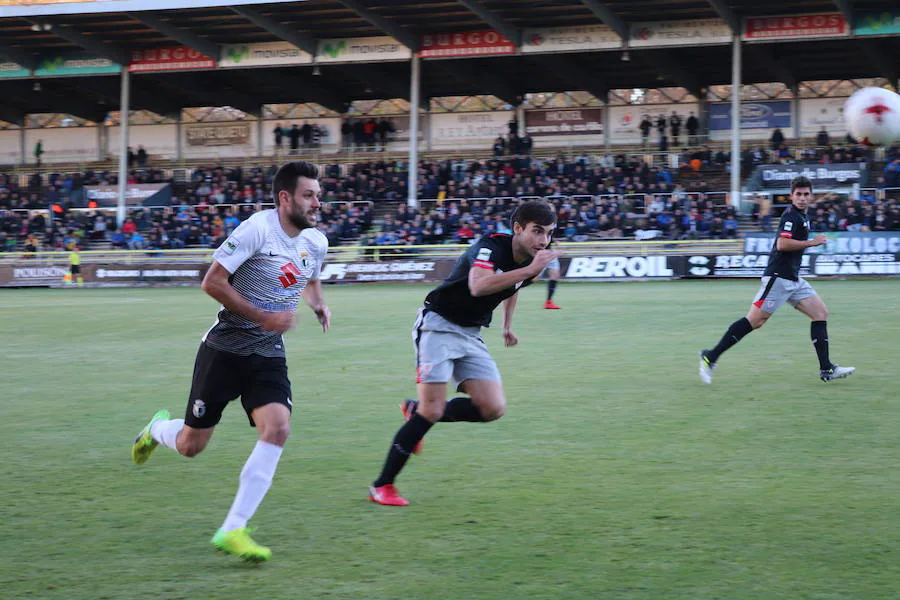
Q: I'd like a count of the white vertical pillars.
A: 3